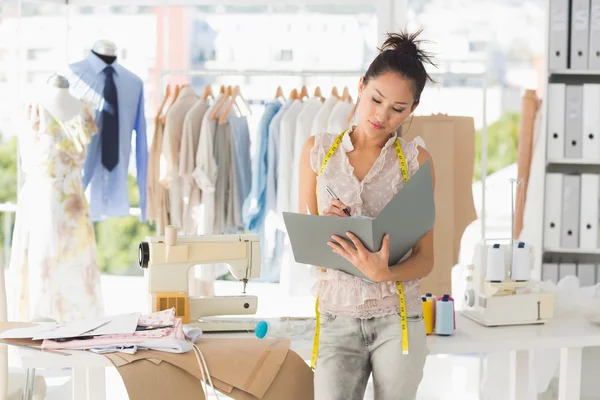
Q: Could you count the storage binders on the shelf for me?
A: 12